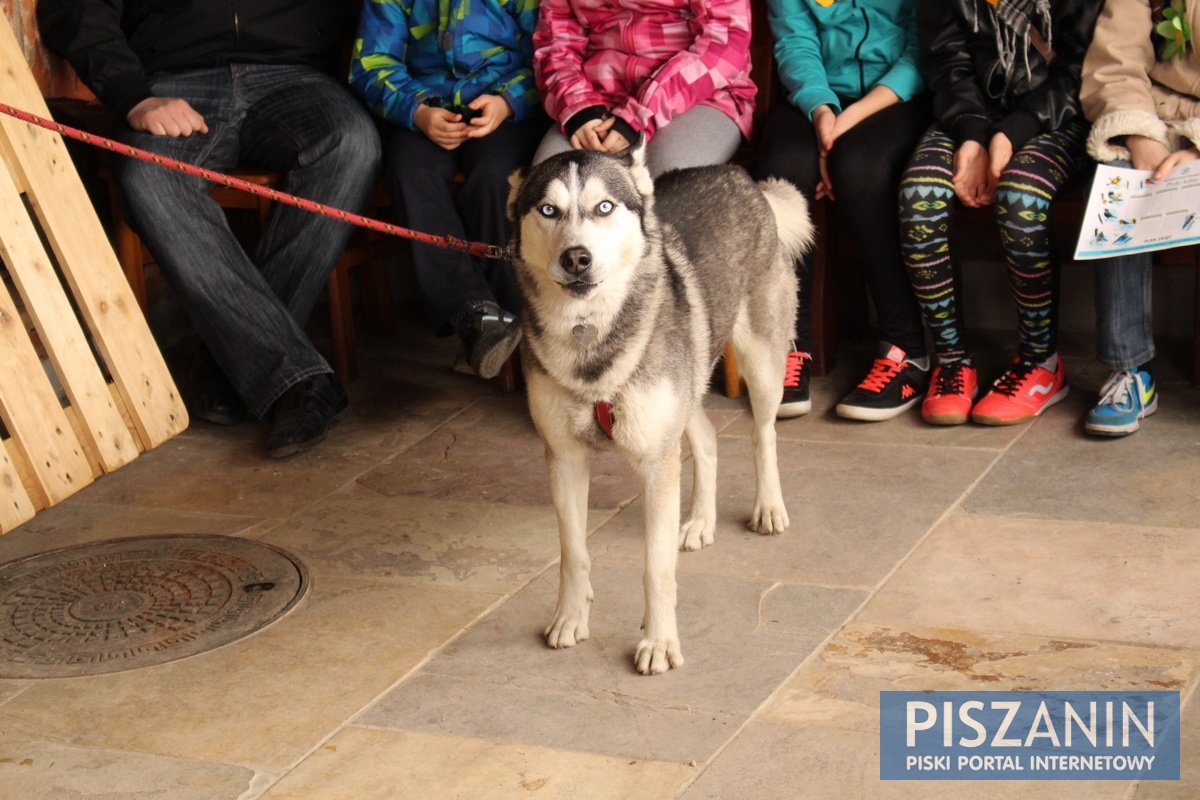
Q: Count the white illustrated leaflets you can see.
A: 1